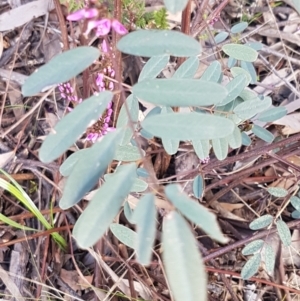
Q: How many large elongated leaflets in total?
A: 10